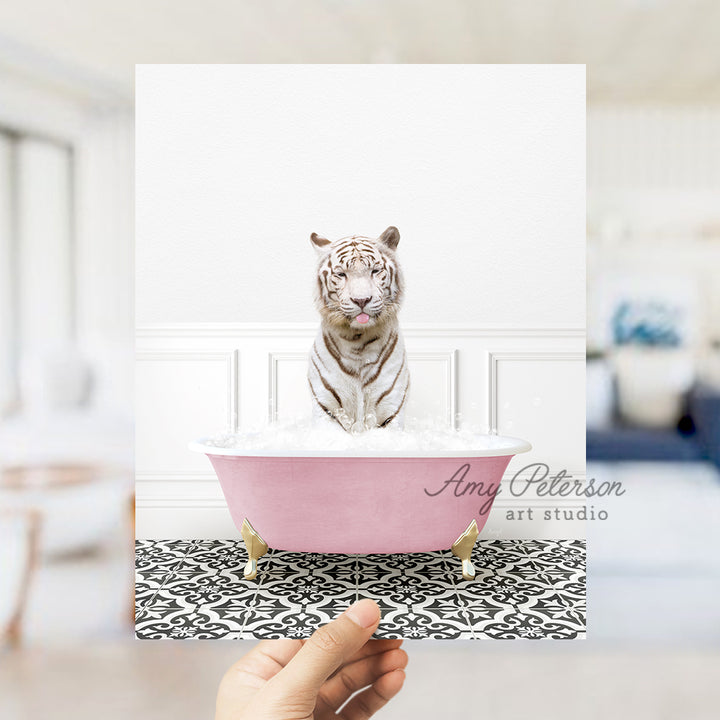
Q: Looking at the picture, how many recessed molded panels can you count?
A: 3